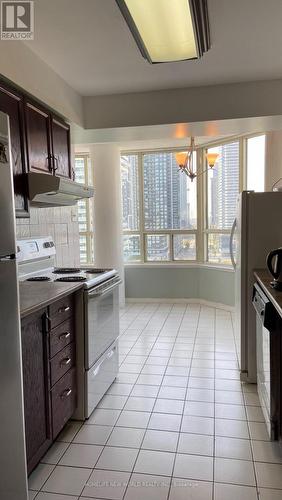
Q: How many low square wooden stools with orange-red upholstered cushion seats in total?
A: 0